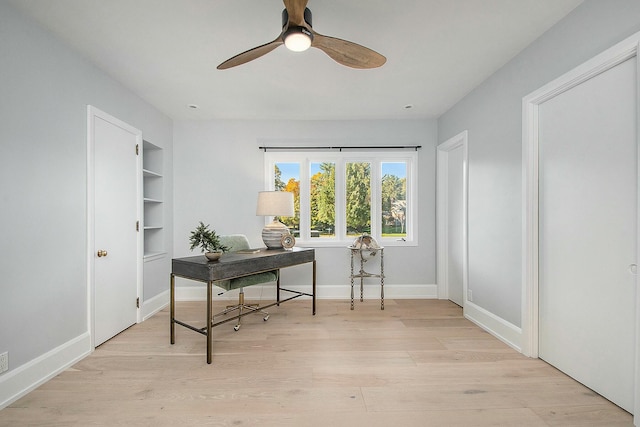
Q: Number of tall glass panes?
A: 4